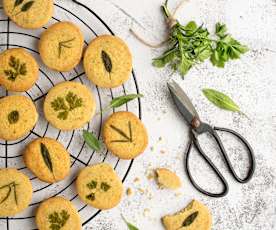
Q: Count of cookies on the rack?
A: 11